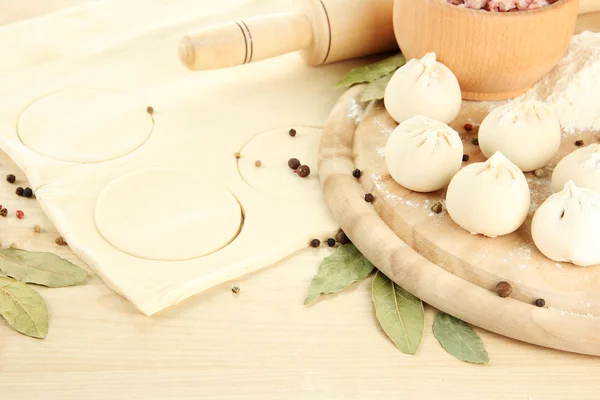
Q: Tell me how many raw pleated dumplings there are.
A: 6